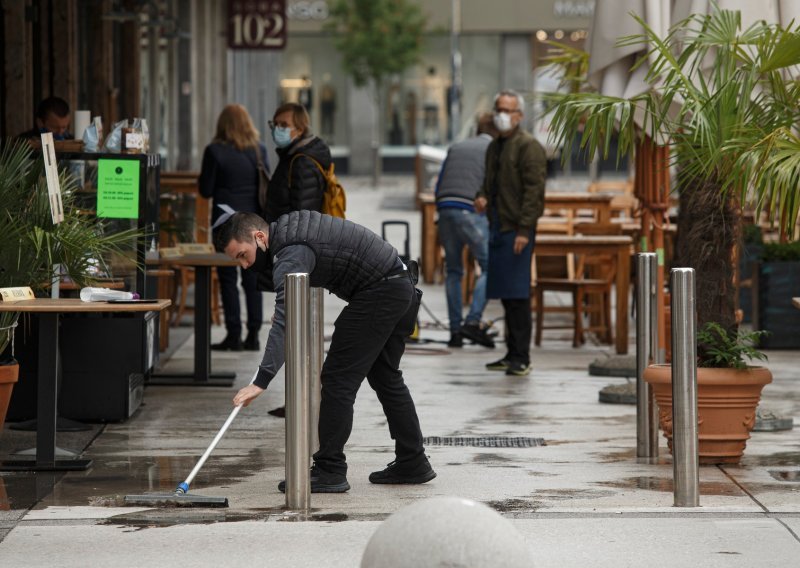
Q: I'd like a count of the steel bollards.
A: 4